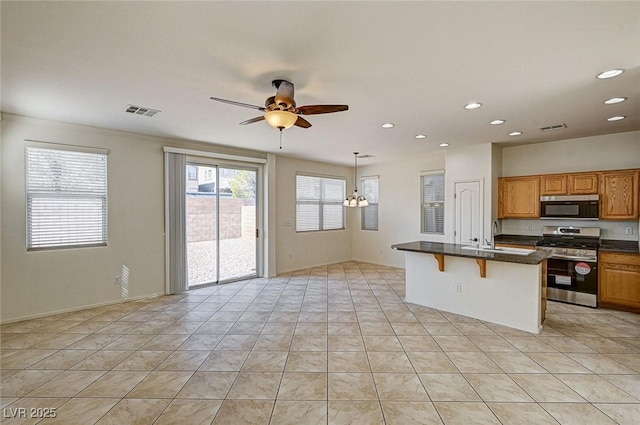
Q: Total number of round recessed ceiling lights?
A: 9